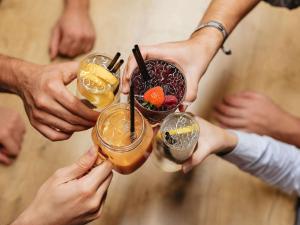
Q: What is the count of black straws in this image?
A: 5